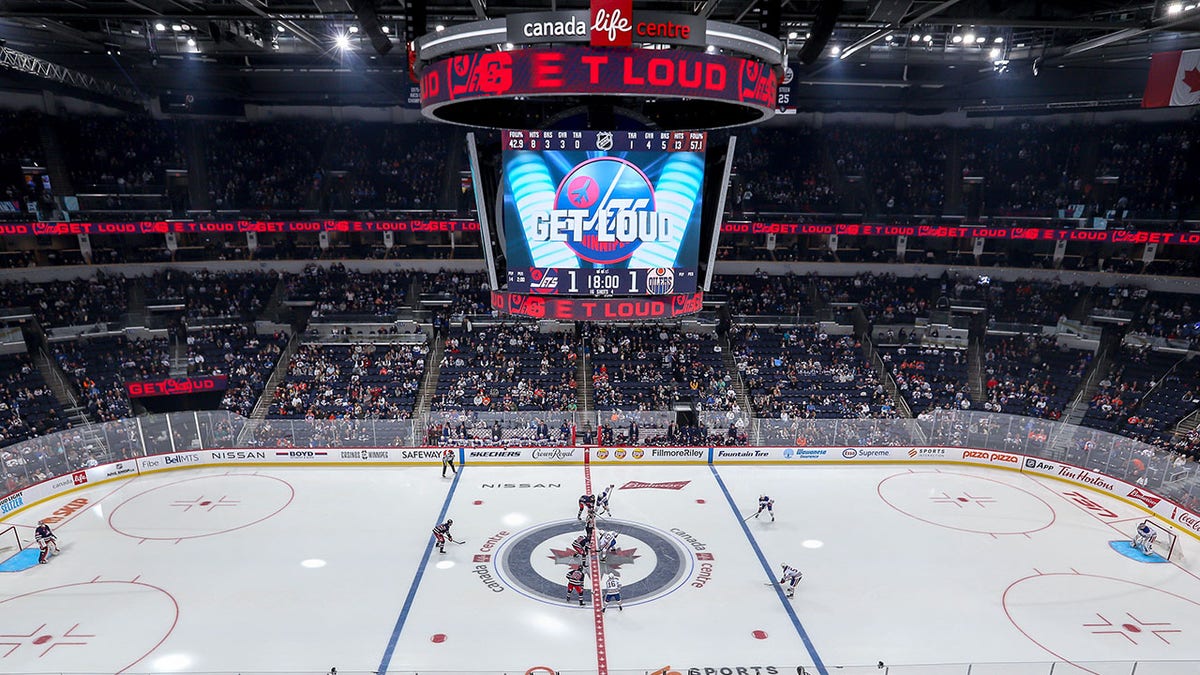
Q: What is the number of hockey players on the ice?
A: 11